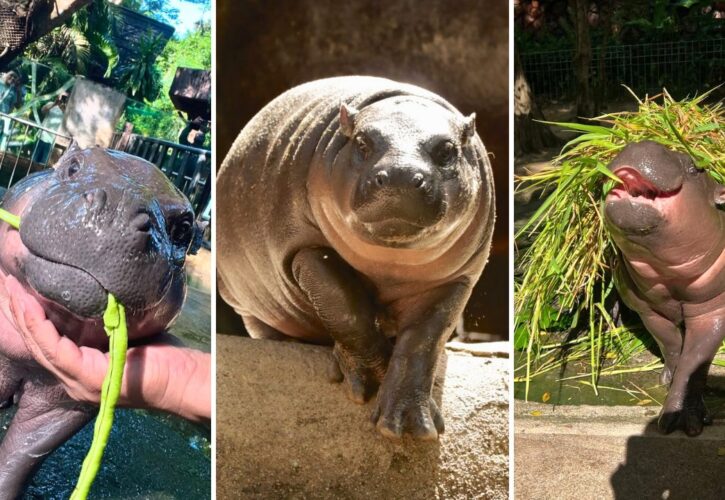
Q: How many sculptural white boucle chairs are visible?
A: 0